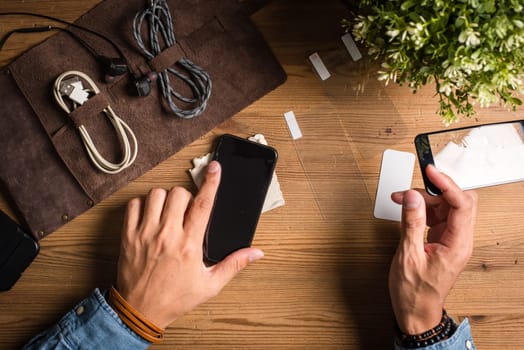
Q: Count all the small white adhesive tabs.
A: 3